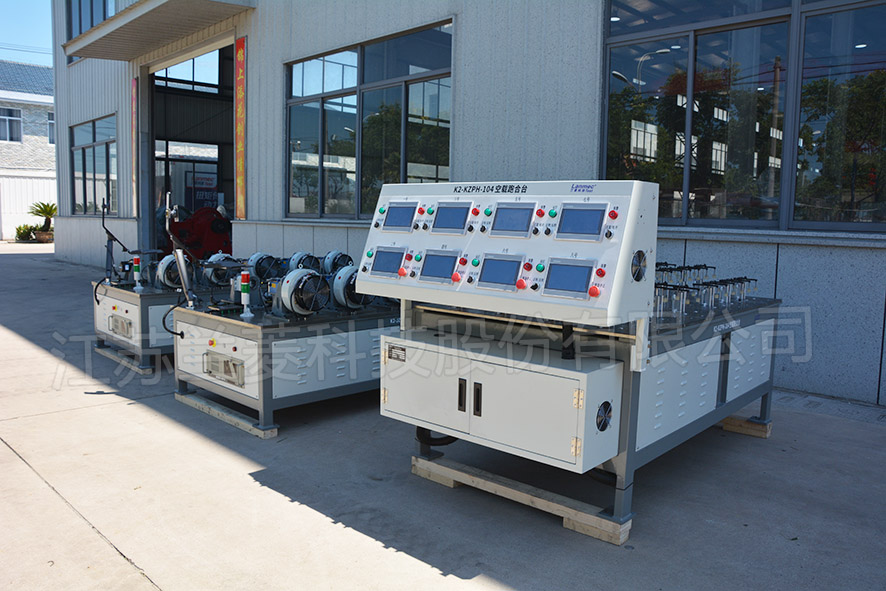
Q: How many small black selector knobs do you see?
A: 12